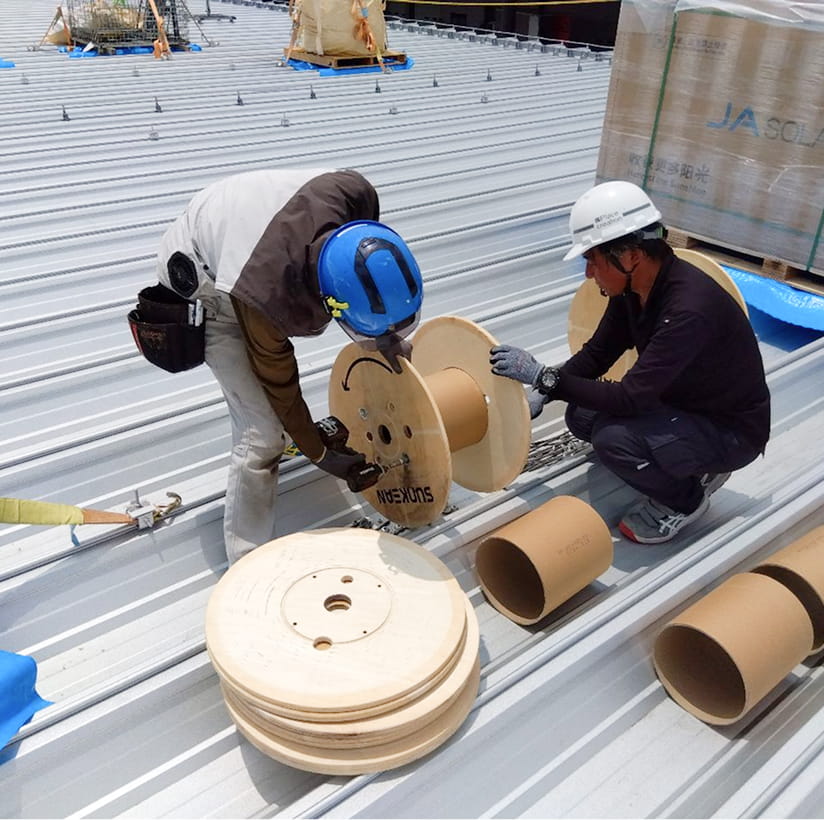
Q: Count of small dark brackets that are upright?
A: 9